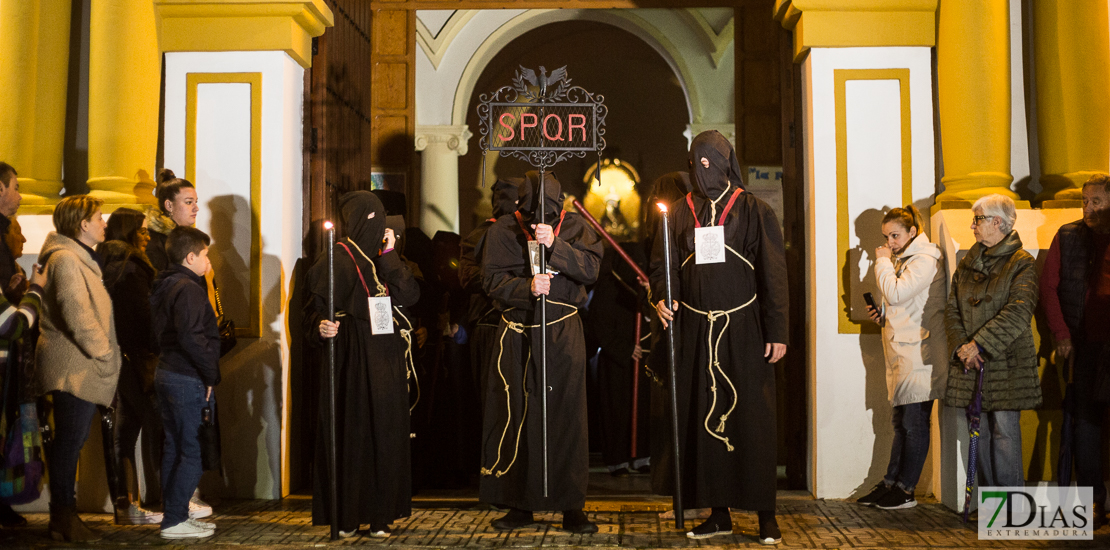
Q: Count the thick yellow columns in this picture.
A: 4